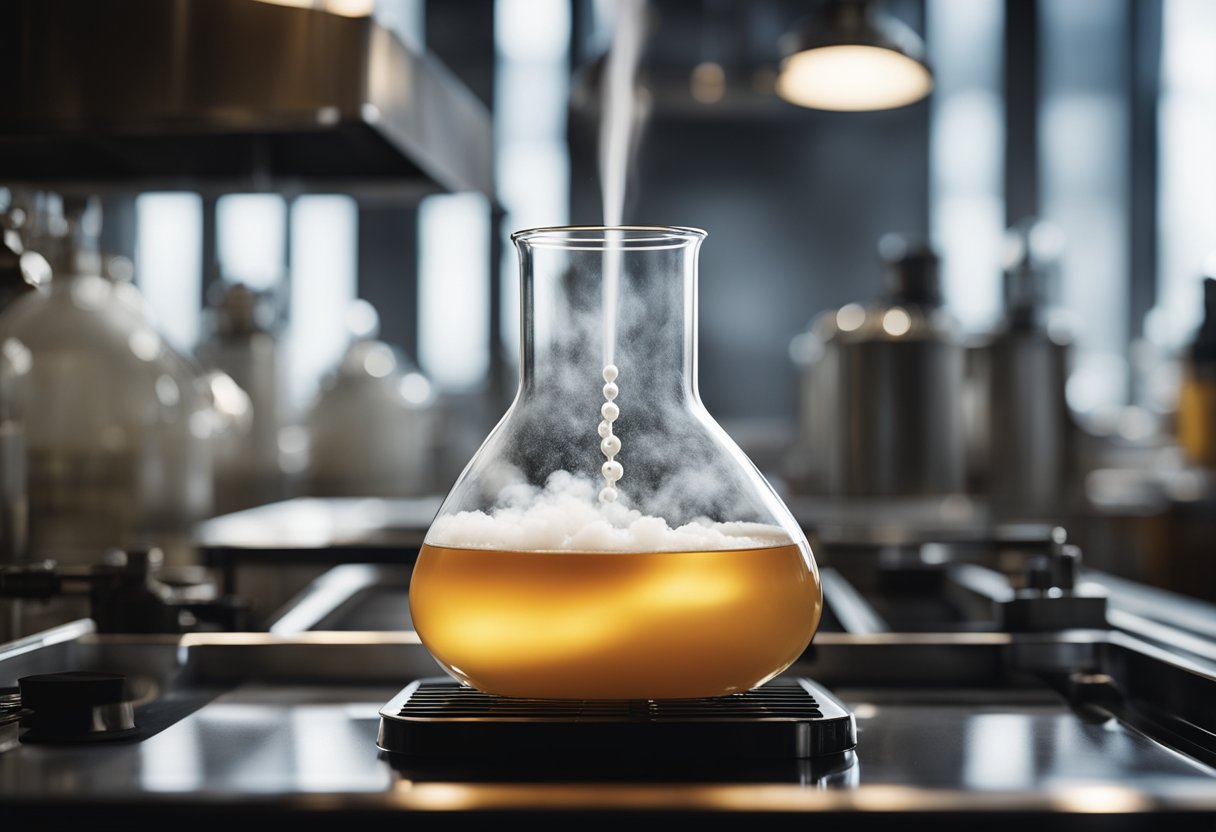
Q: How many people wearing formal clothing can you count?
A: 0